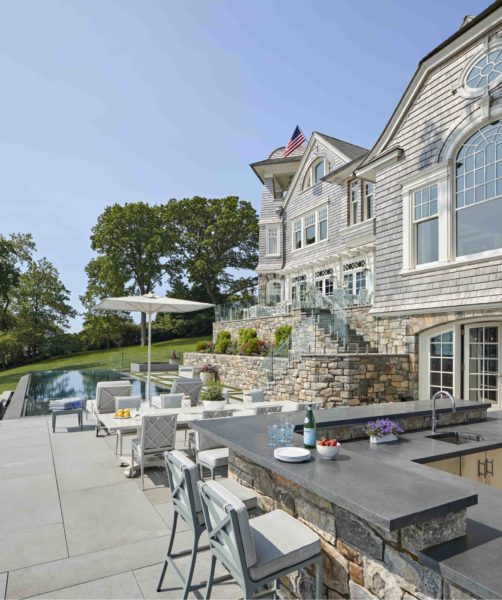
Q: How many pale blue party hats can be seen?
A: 0